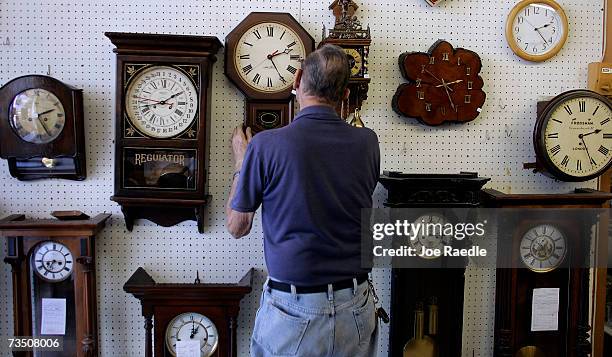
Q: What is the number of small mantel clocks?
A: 0